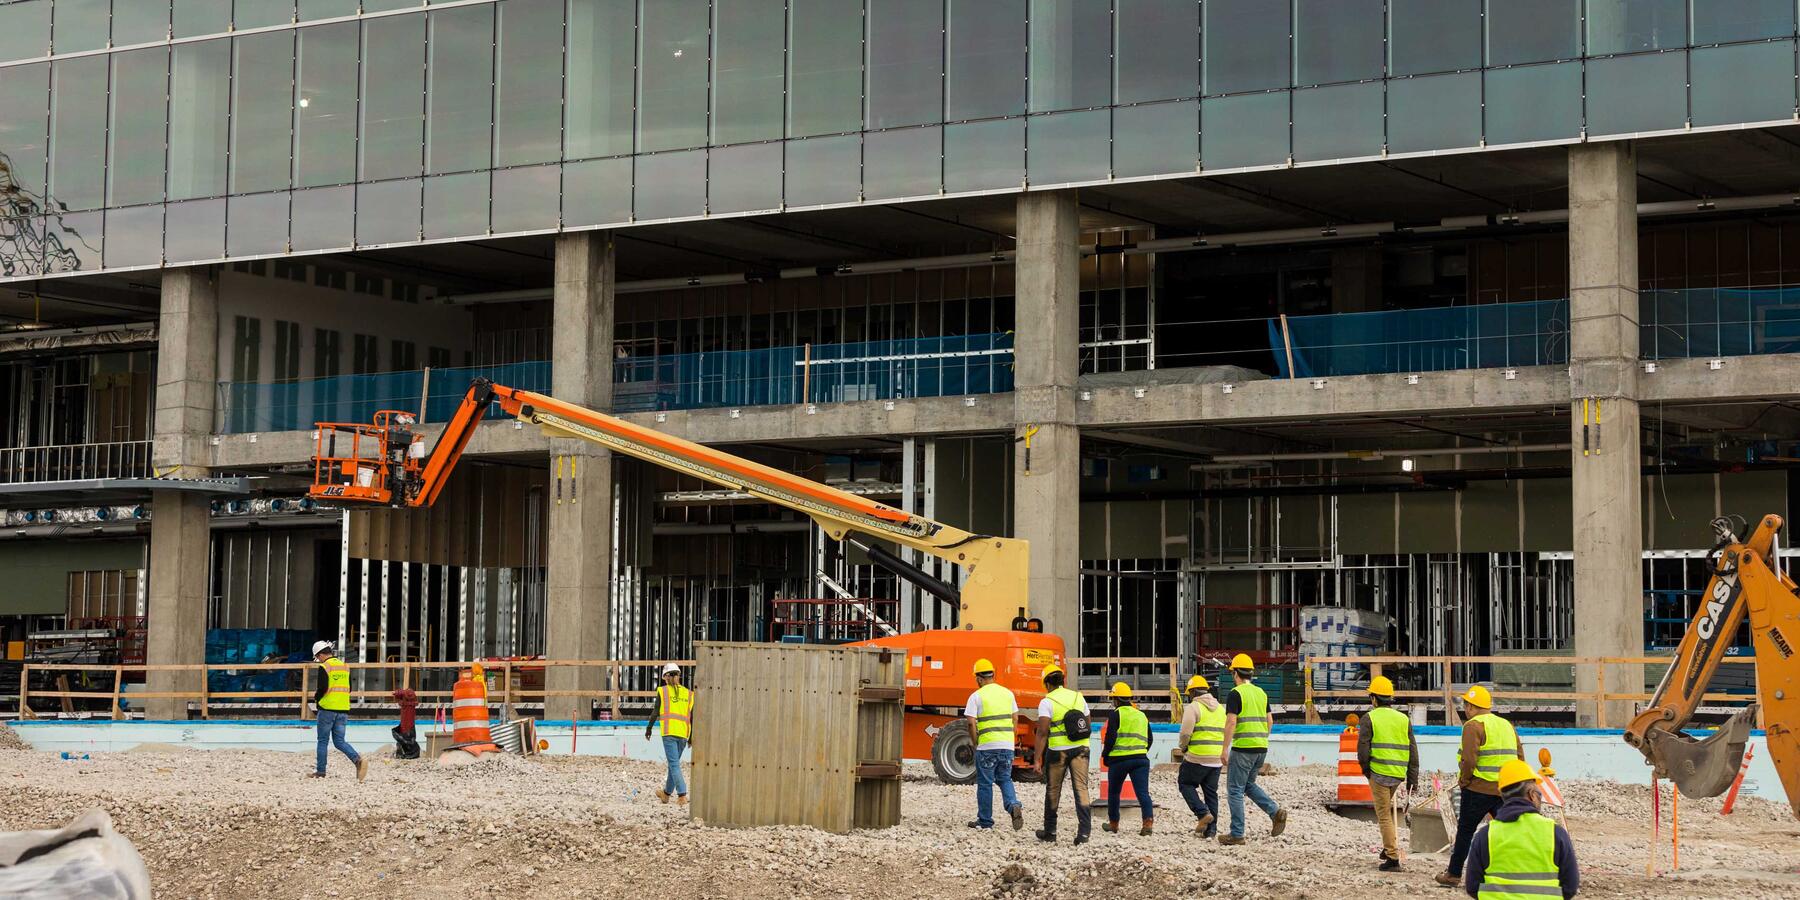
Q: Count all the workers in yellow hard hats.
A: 8